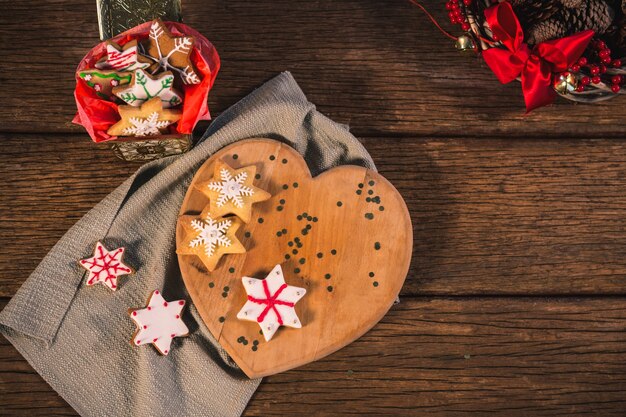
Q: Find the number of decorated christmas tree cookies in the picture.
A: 1